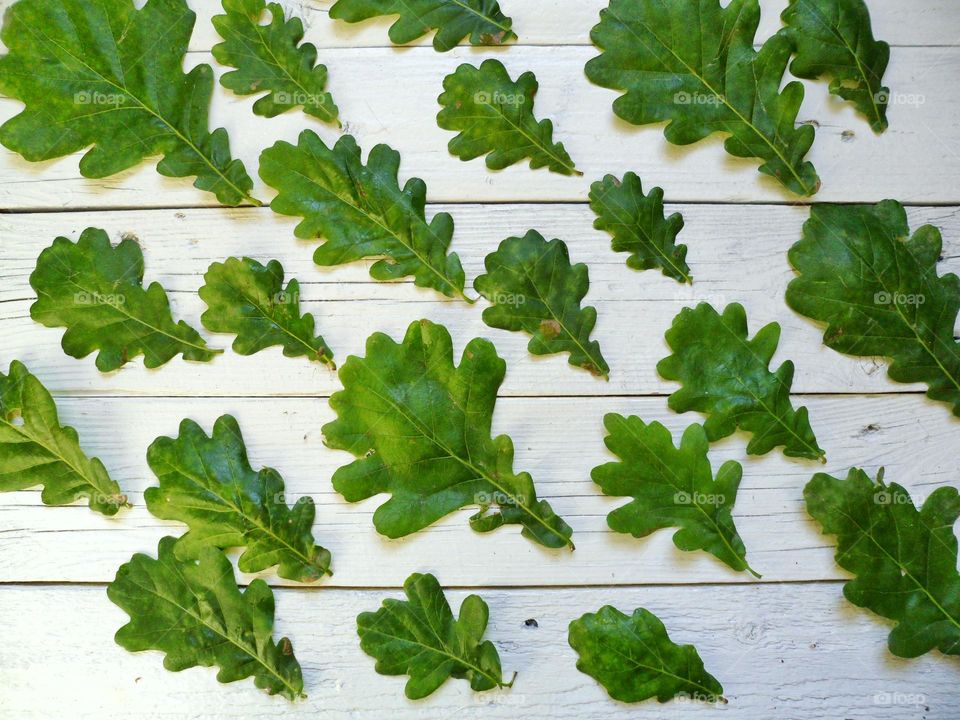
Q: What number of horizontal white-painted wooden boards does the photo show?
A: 5